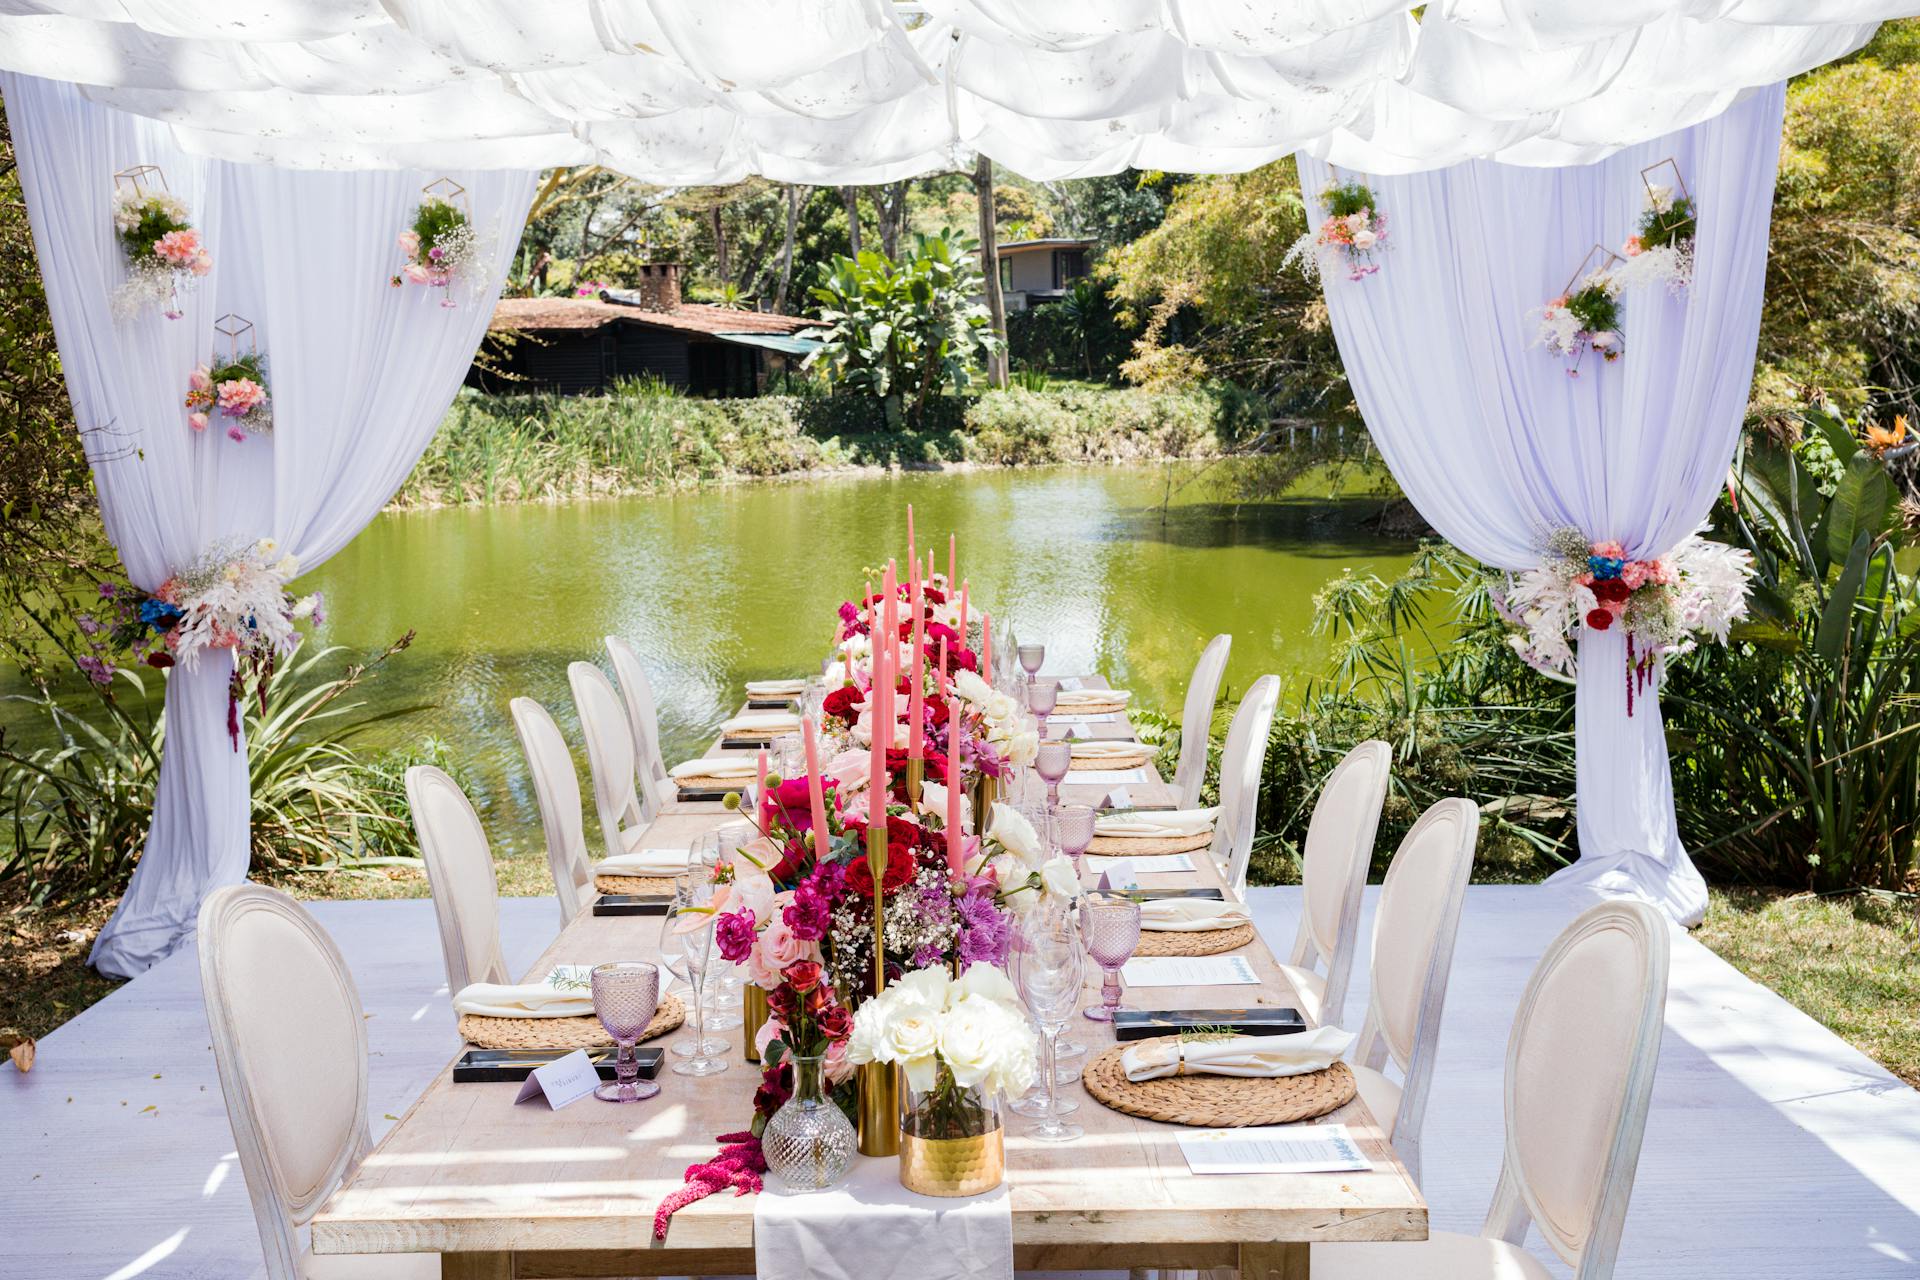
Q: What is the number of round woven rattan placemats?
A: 10